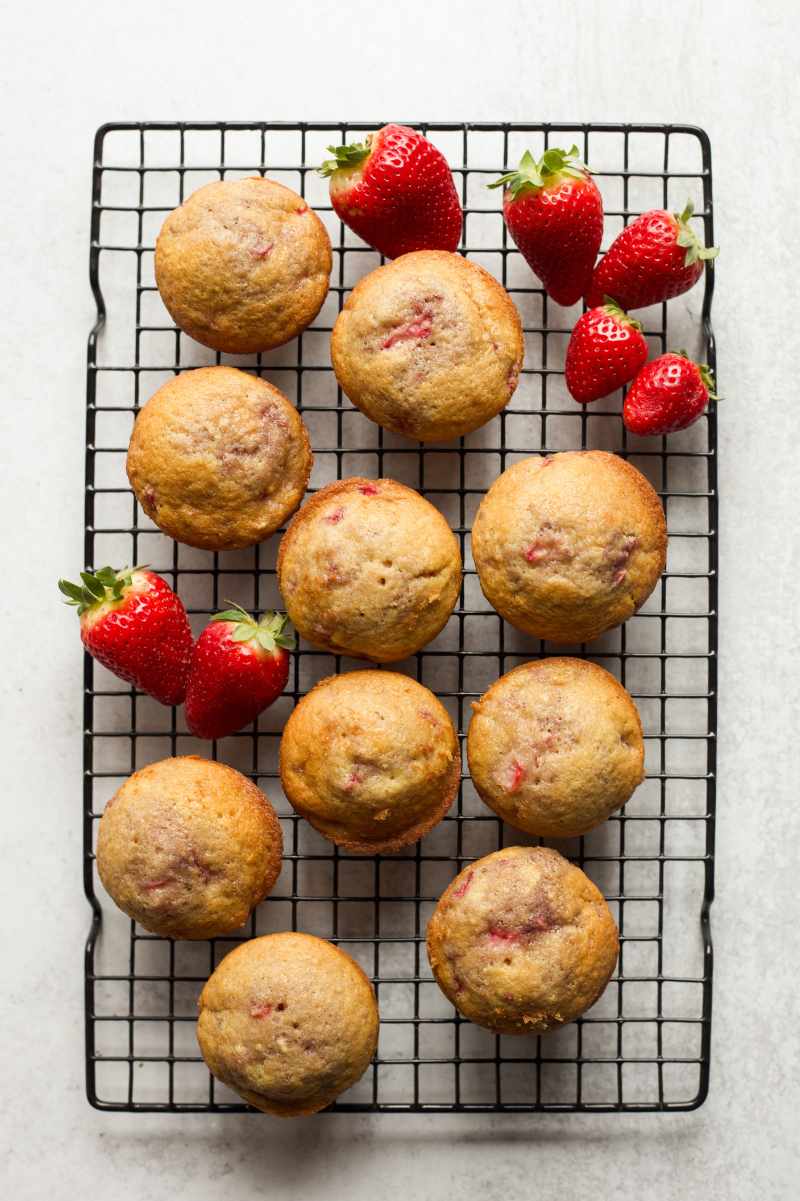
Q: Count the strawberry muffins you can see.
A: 10